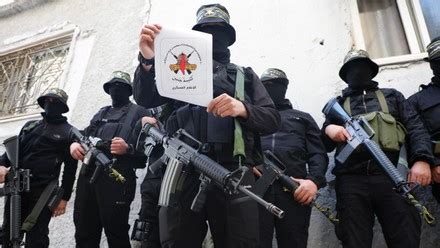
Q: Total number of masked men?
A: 6